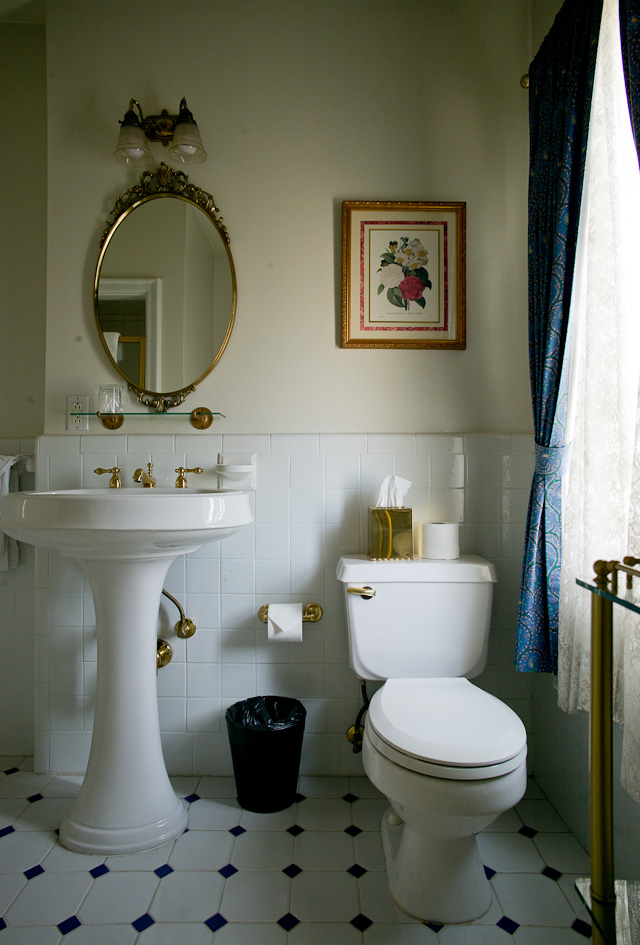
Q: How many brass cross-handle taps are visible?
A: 2